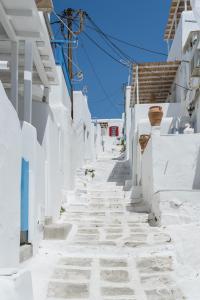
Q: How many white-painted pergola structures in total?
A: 1